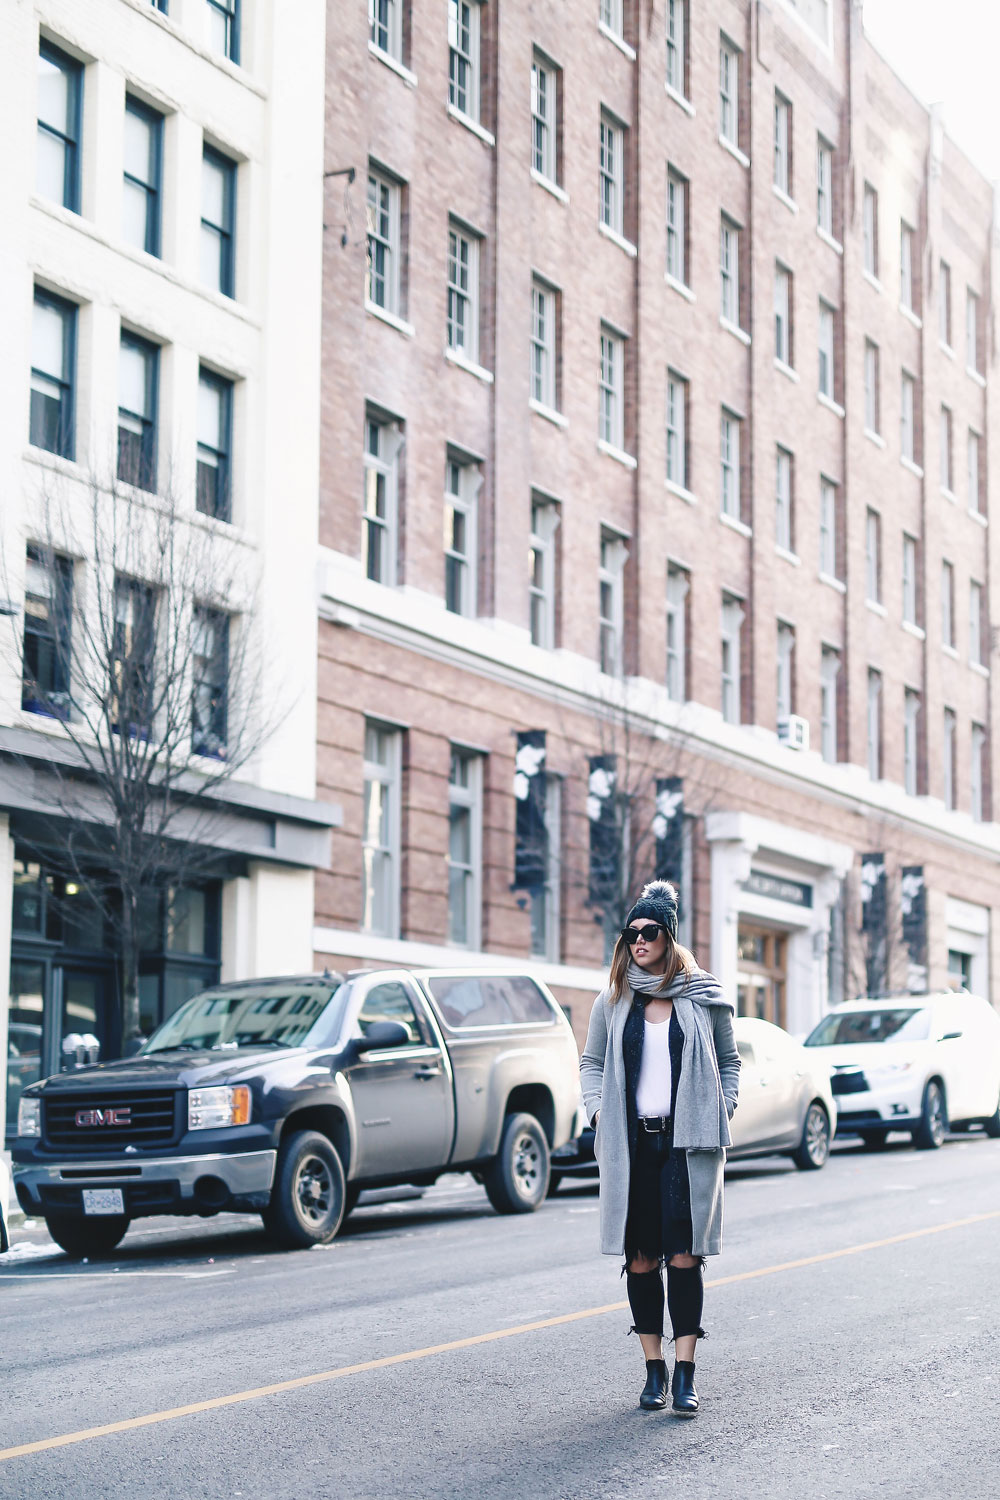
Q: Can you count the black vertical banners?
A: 5